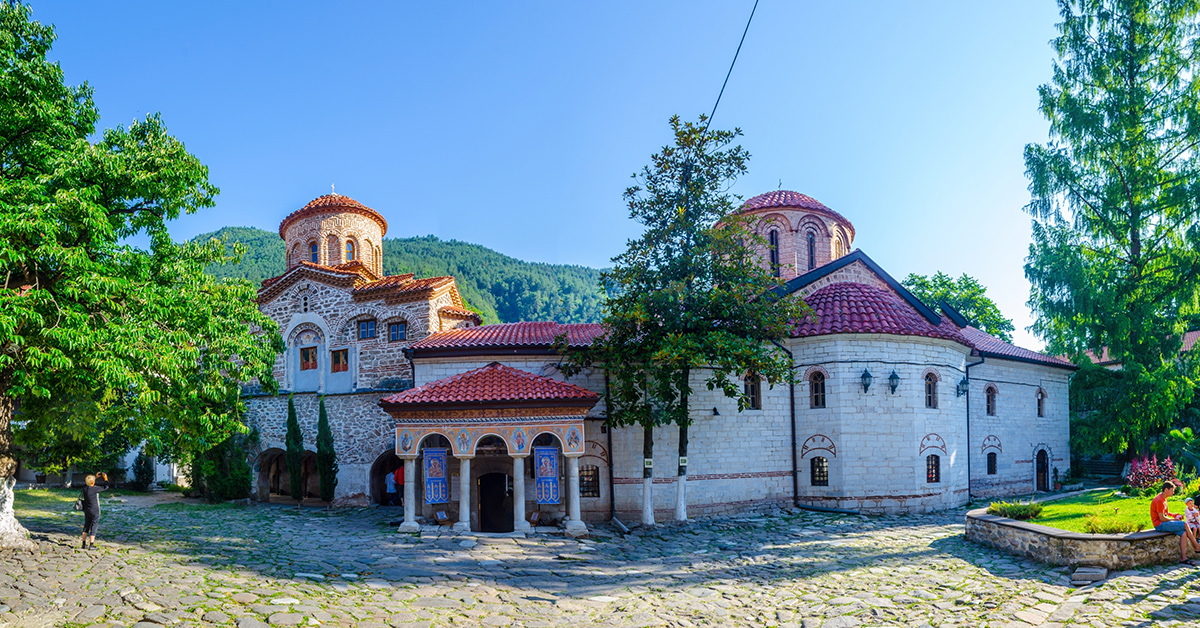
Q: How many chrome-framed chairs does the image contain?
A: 0